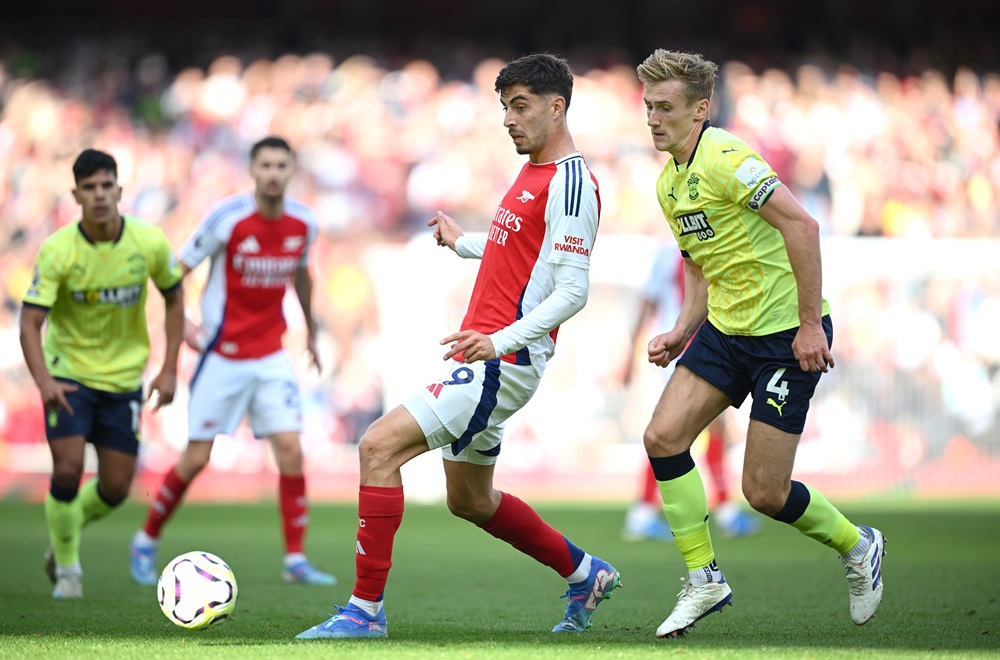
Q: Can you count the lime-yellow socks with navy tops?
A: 4